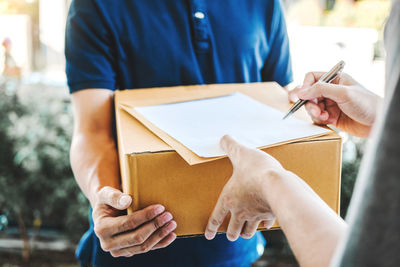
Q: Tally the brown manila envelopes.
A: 1